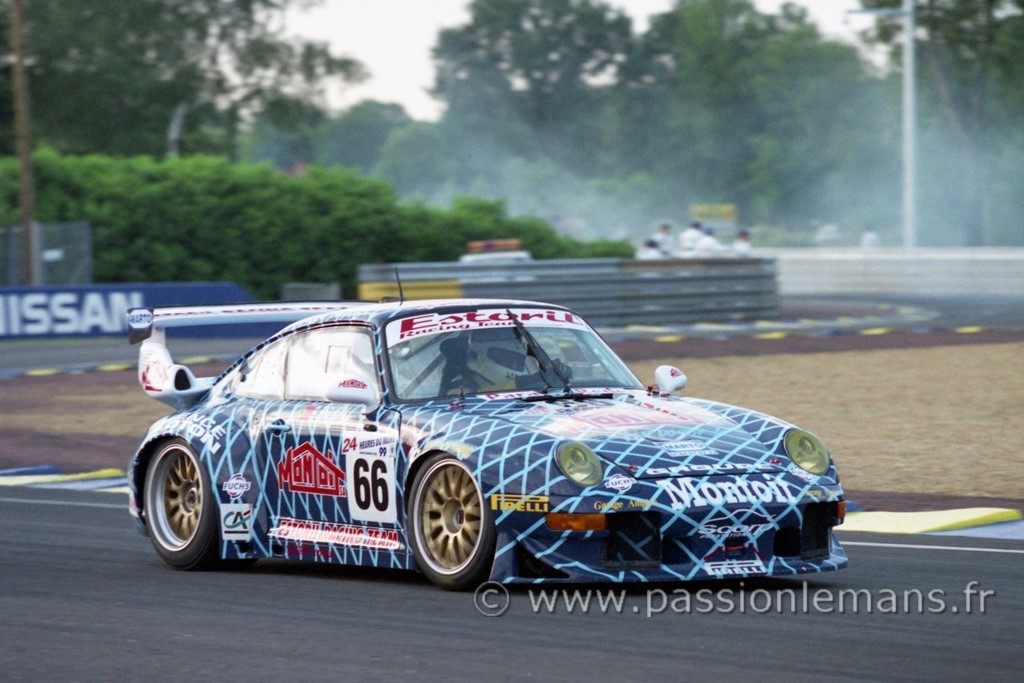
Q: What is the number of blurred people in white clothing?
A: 5